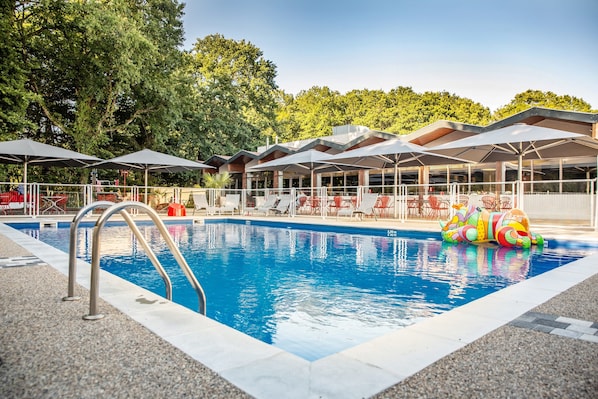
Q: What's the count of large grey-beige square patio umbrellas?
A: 5